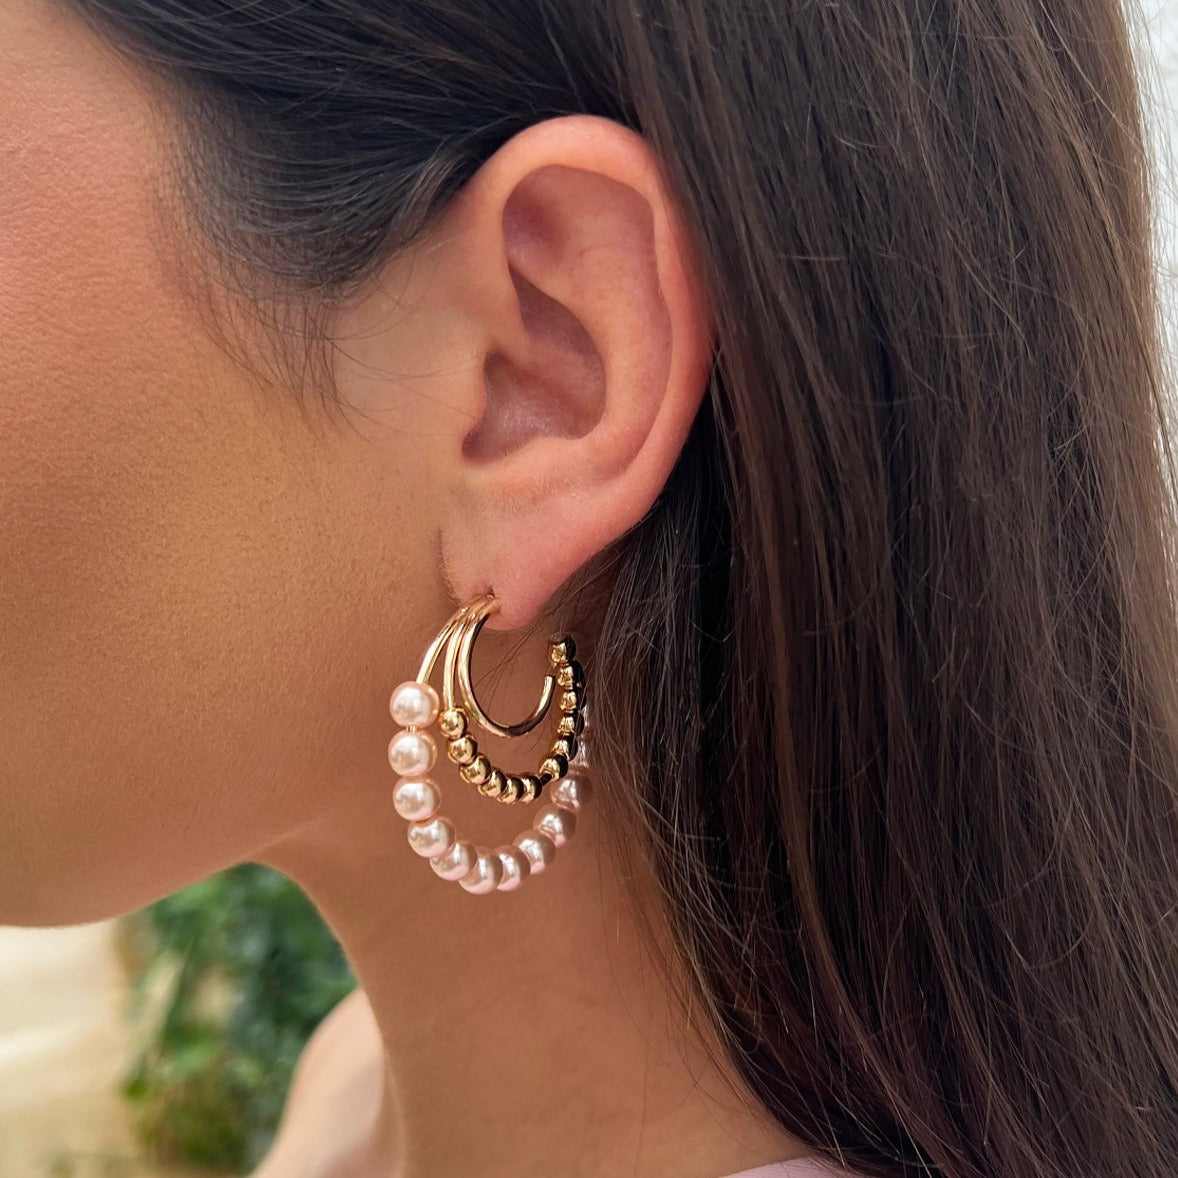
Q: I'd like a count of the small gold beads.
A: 12